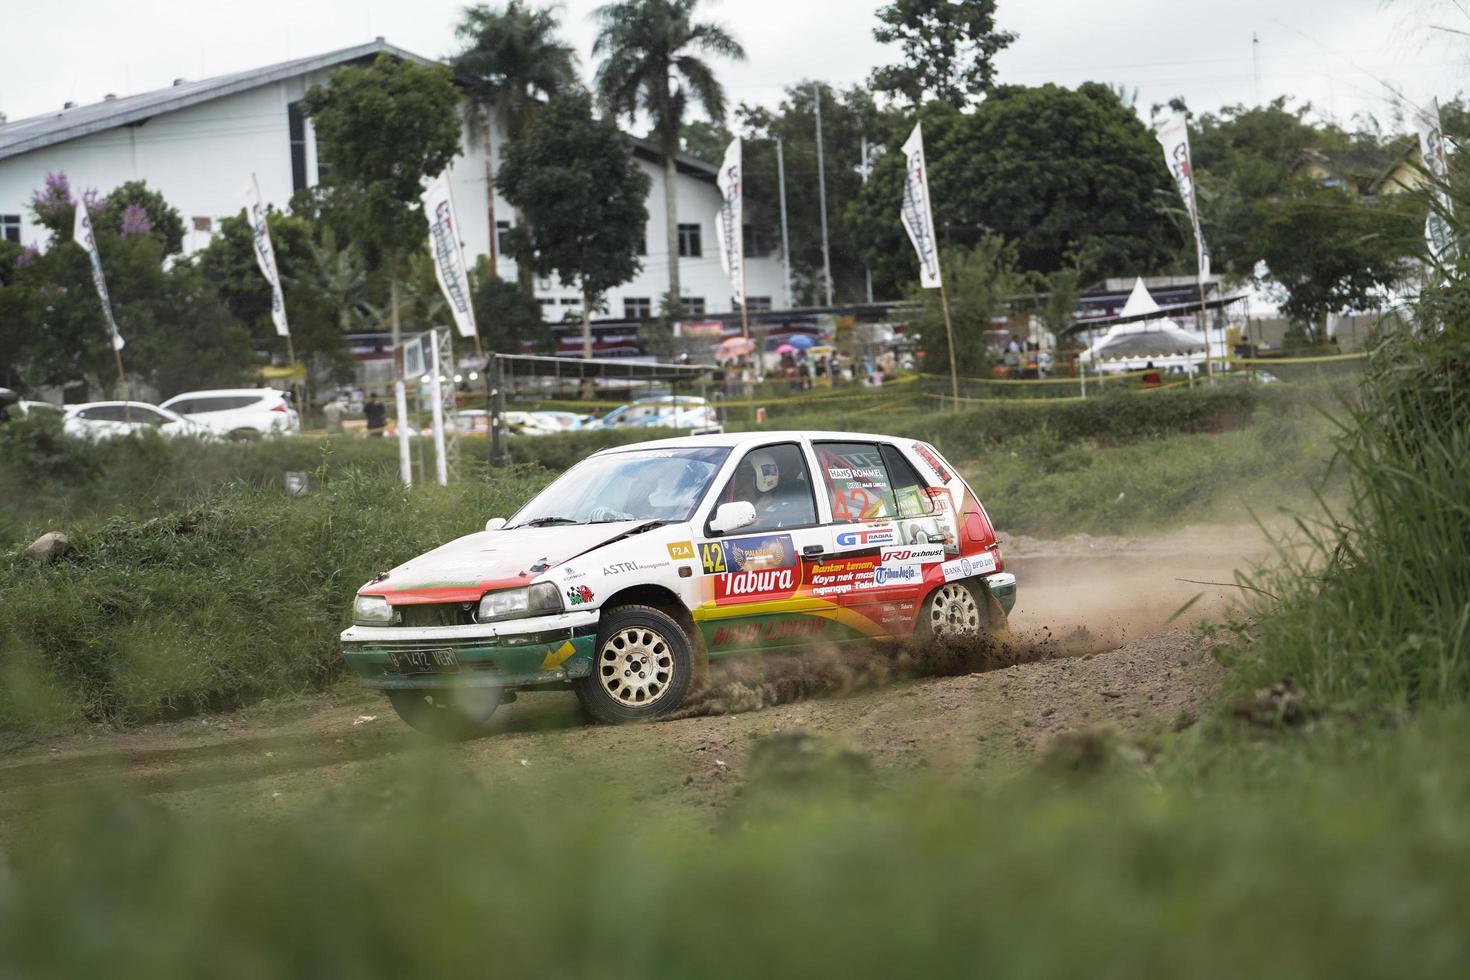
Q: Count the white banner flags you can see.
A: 7